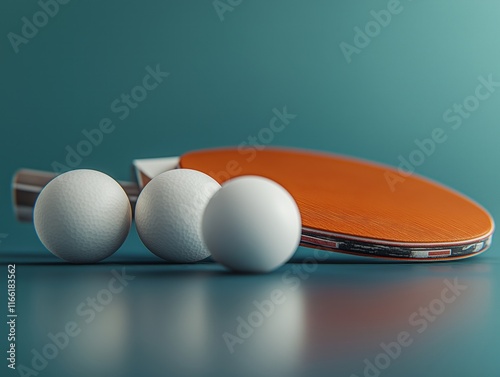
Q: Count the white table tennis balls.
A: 3